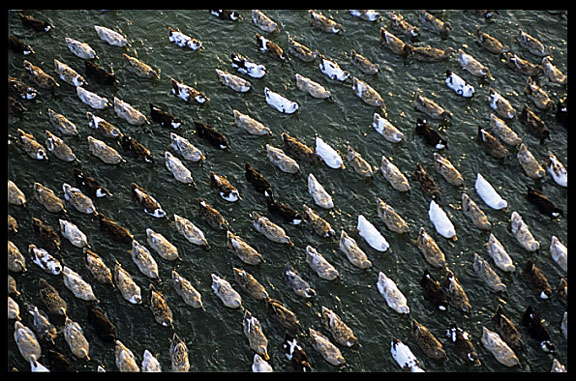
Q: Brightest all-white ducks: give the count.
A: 4